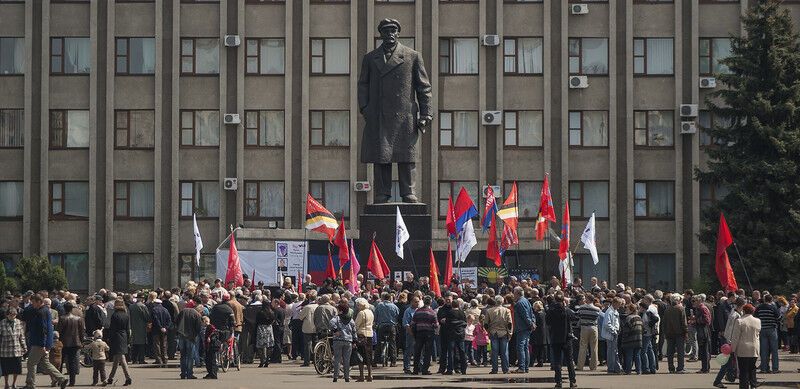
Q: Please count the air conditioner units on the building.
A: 12